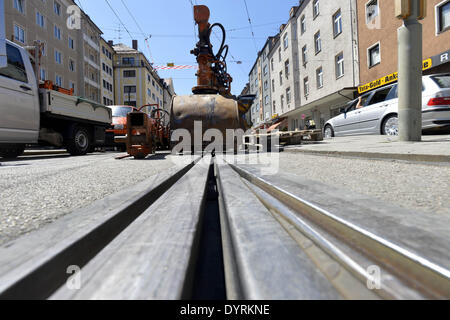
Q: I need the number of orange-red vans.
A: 1